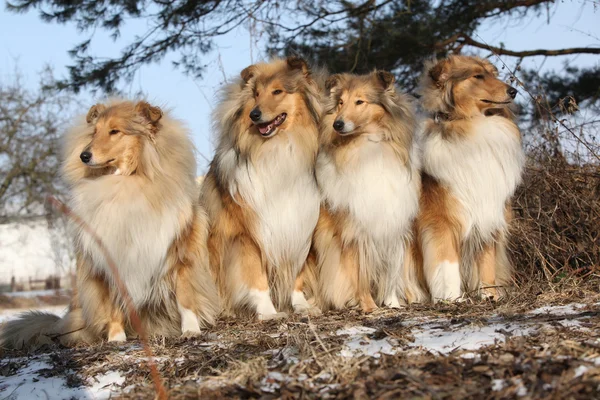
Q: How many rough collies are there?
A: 4